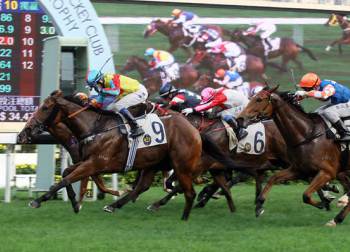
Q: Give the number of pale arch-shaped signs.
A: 1